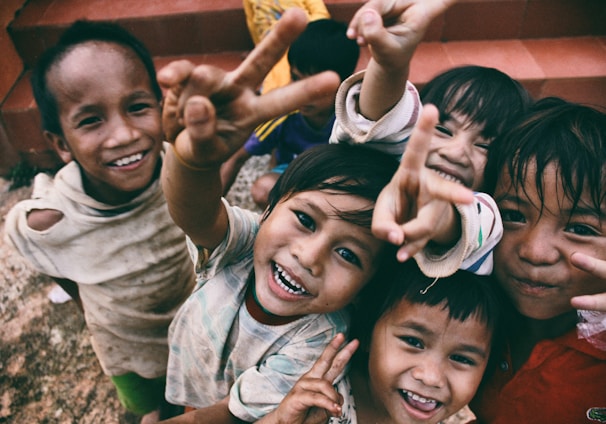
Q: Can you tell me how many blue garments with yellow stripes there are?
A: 1